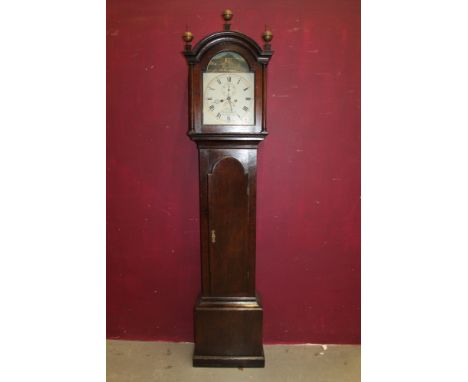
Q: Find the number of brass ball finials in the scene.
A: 3